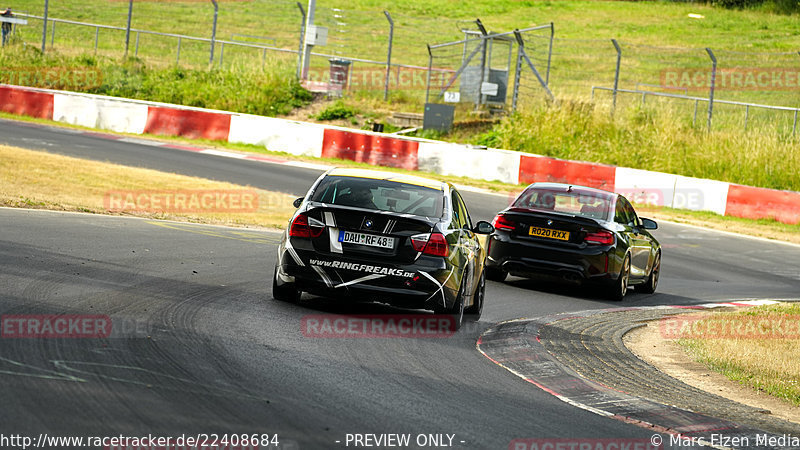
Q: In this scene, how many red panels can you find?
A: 5